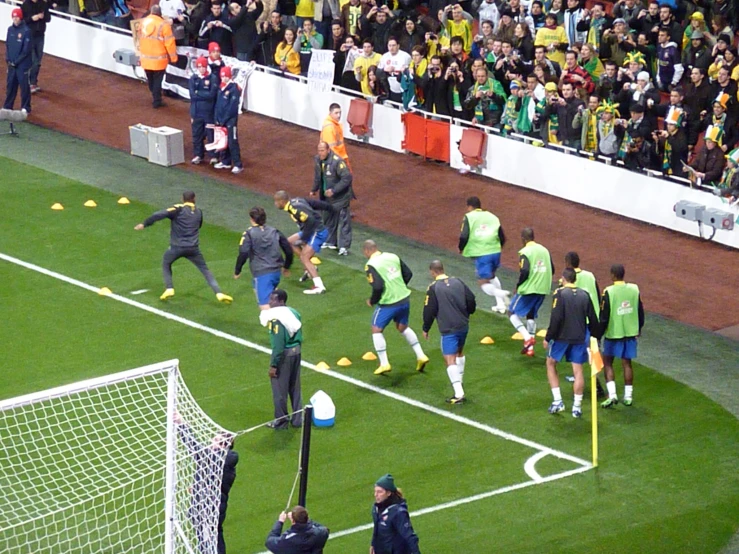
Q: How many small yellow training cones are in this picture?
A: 11